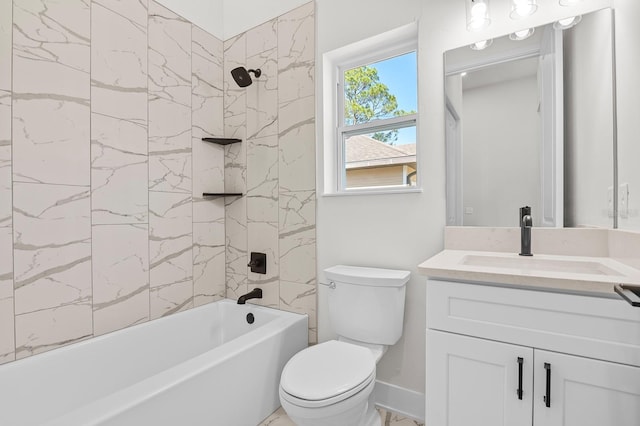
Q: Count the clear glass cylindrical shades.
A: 3